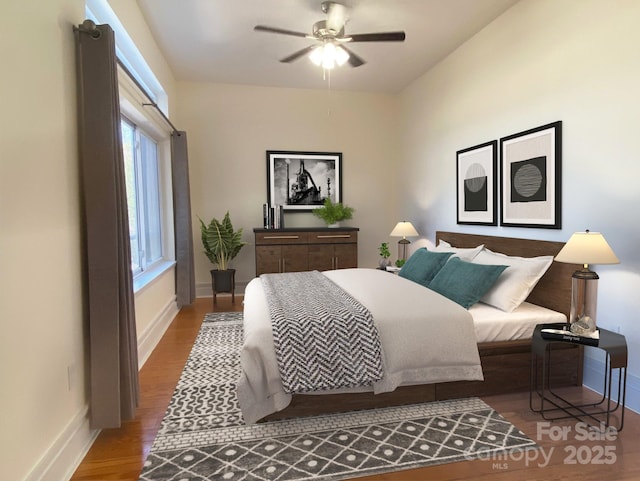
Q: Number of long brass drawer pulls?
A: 2